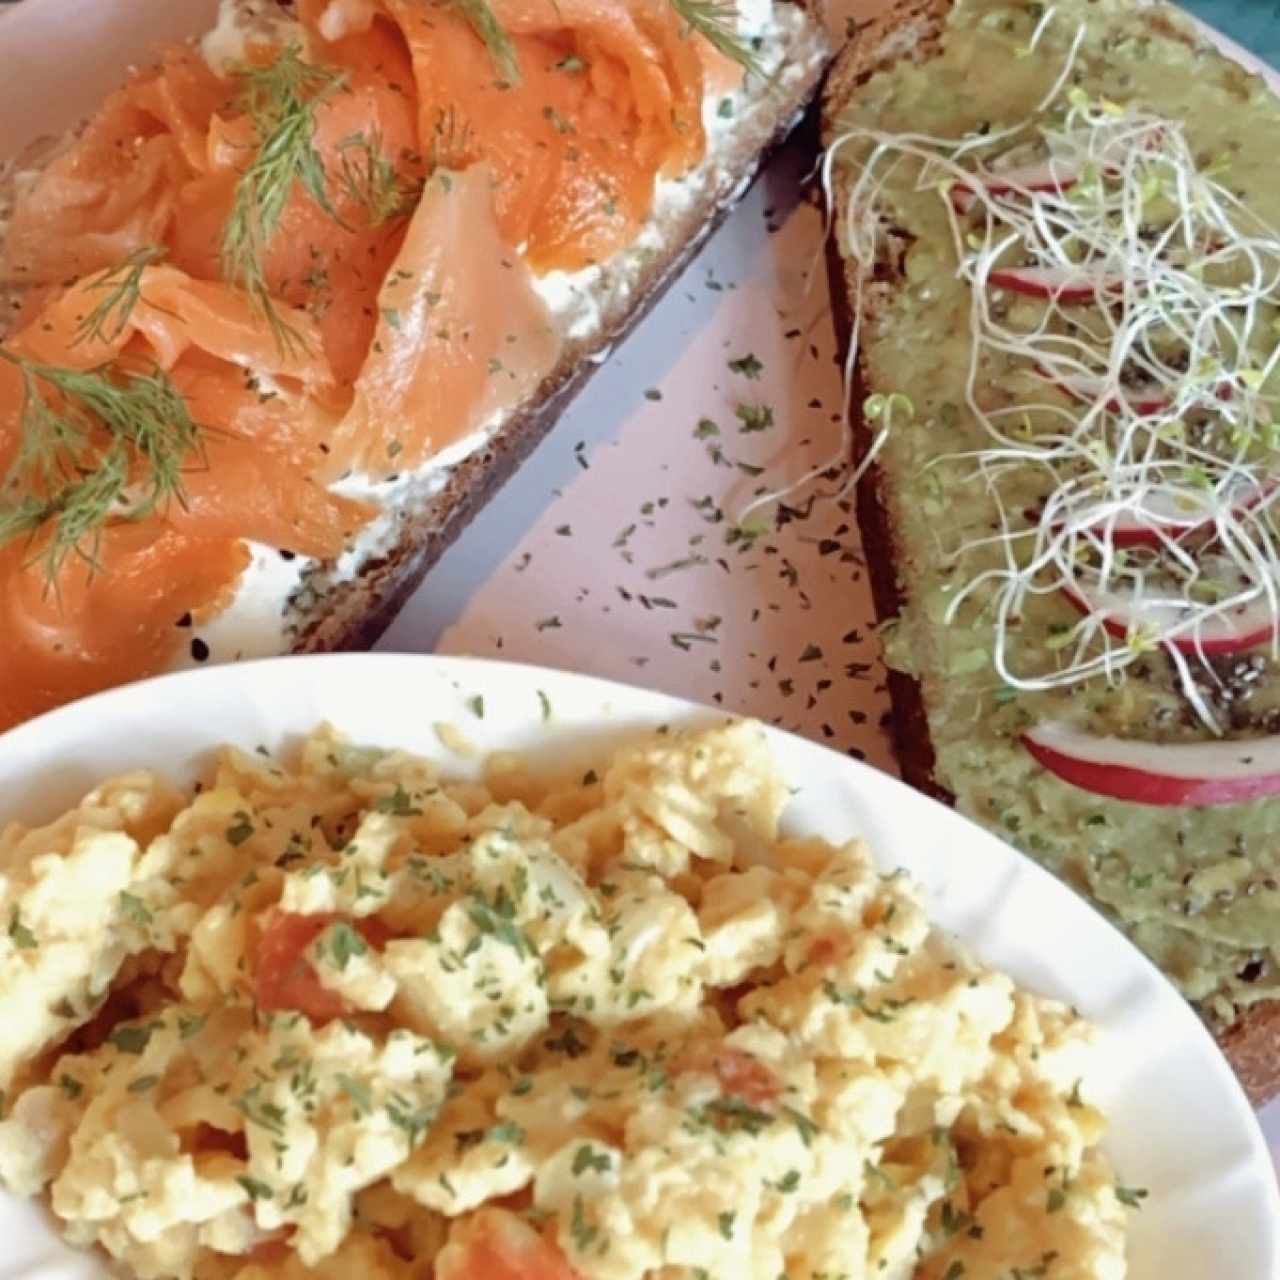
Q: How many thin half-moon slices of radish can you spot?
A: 6